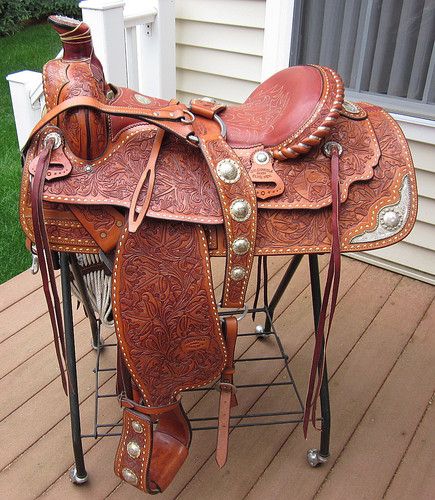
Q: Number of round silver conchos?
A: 11